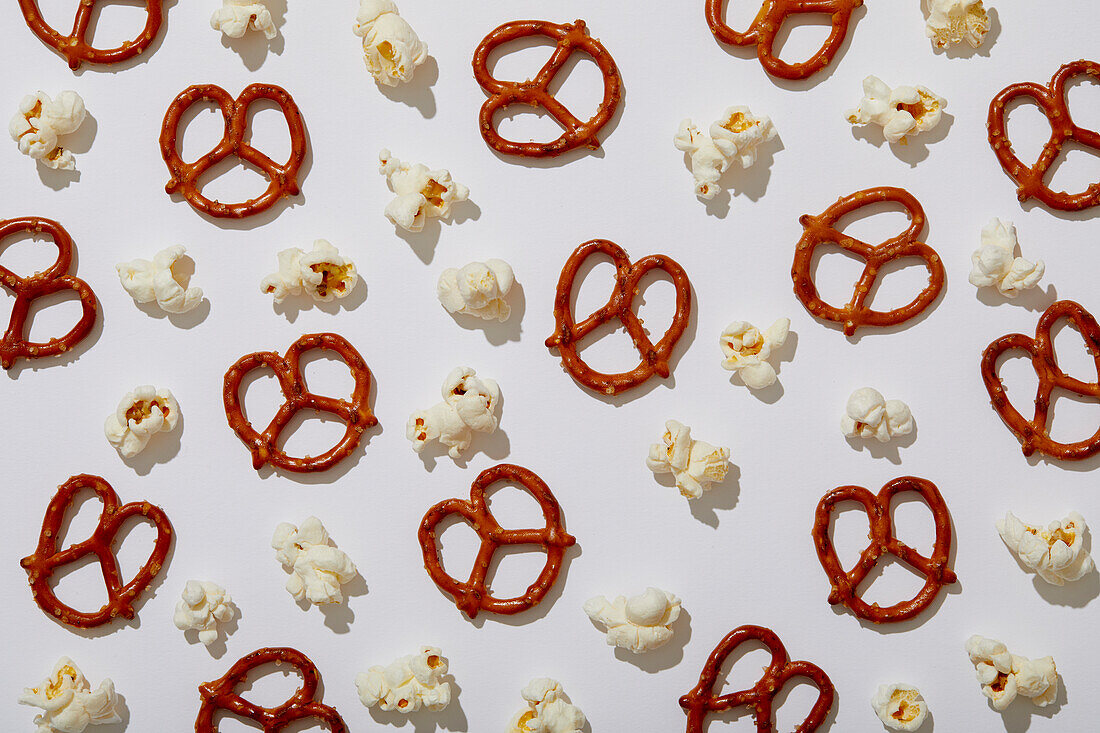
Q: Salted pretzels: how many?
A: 15